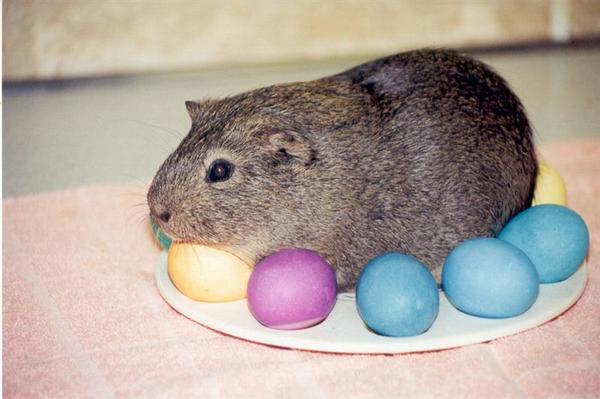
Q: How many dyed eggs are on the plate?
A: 7